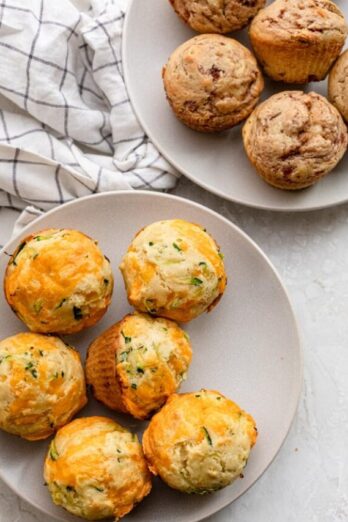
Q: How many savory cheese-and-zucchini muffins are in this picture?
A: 6